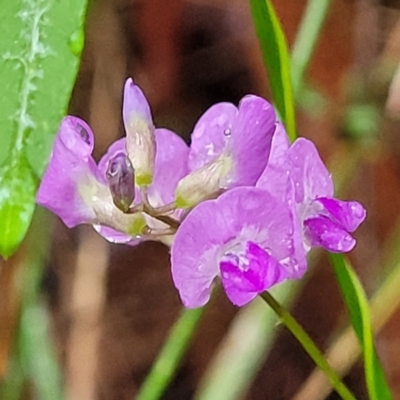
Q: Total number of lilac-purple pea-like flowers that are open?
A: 5